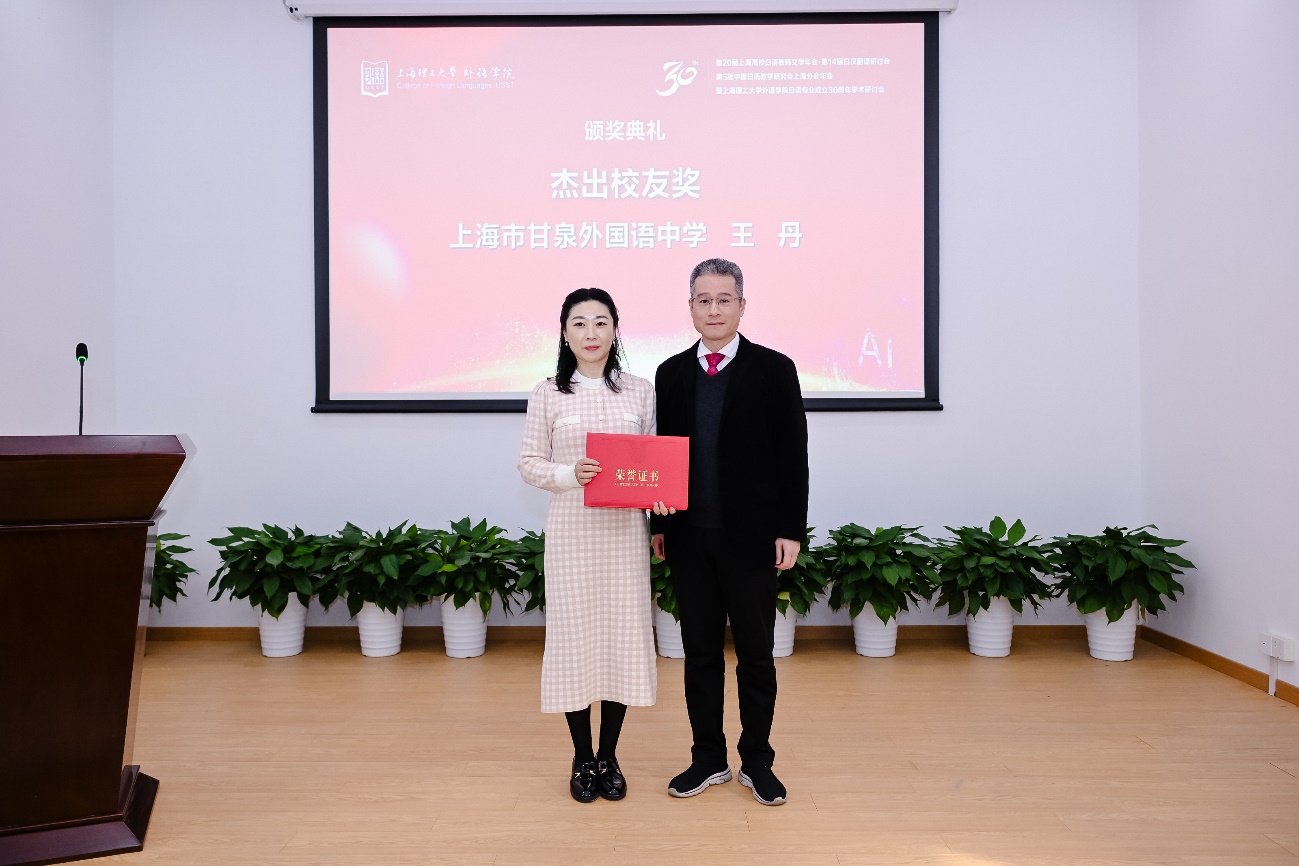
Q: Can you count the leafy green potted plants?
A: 10